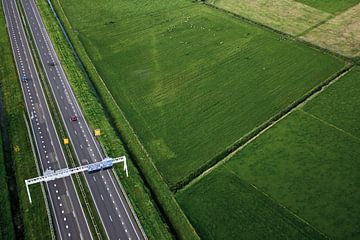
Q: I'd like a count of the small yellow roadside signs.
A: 2